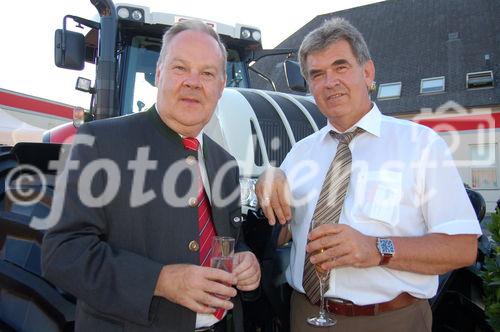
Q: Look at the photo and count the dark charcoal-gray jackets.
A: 1